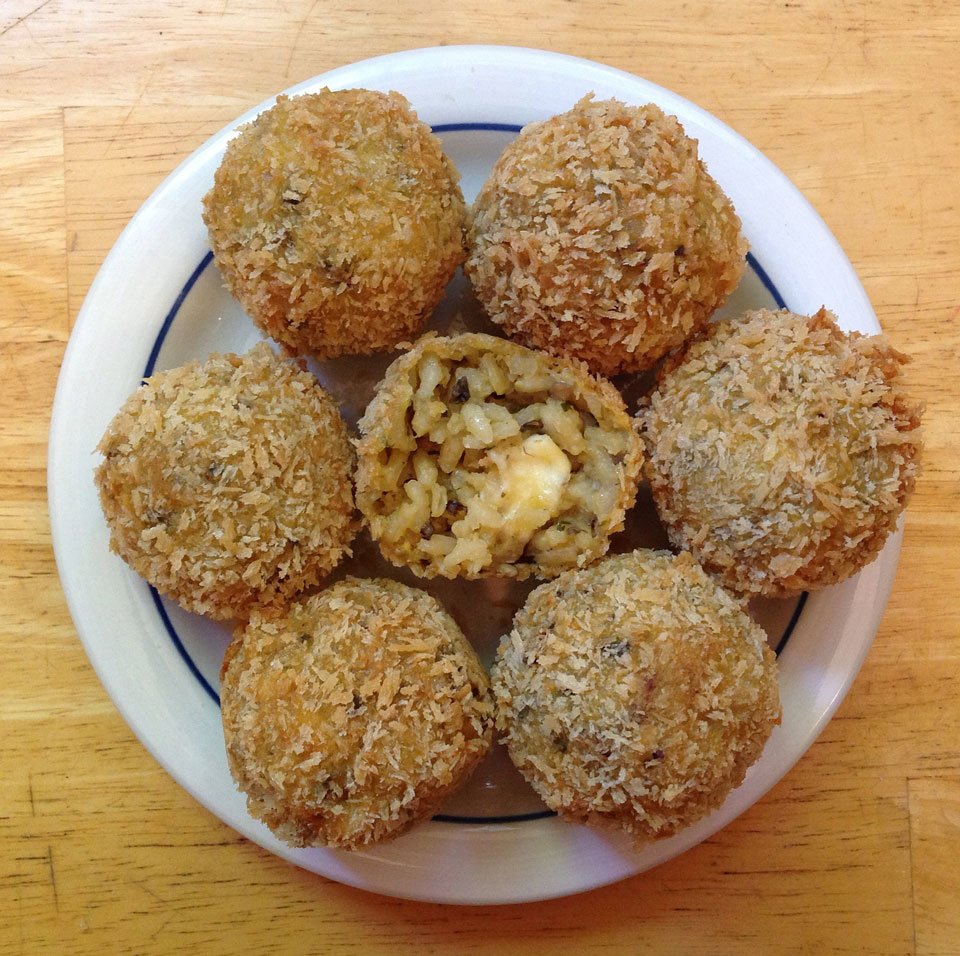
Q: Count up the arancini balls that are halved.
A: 1